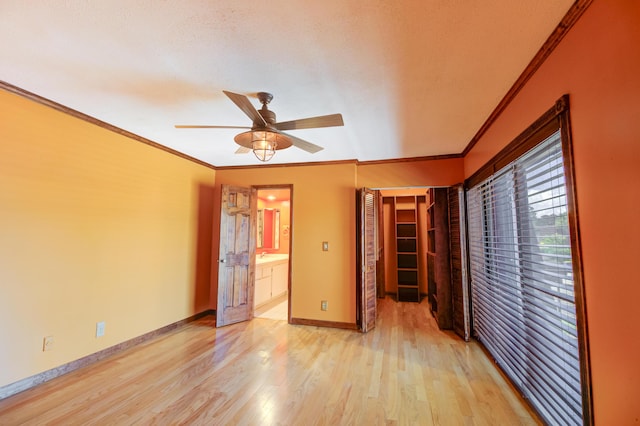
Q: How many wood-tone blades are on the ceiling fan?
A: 5